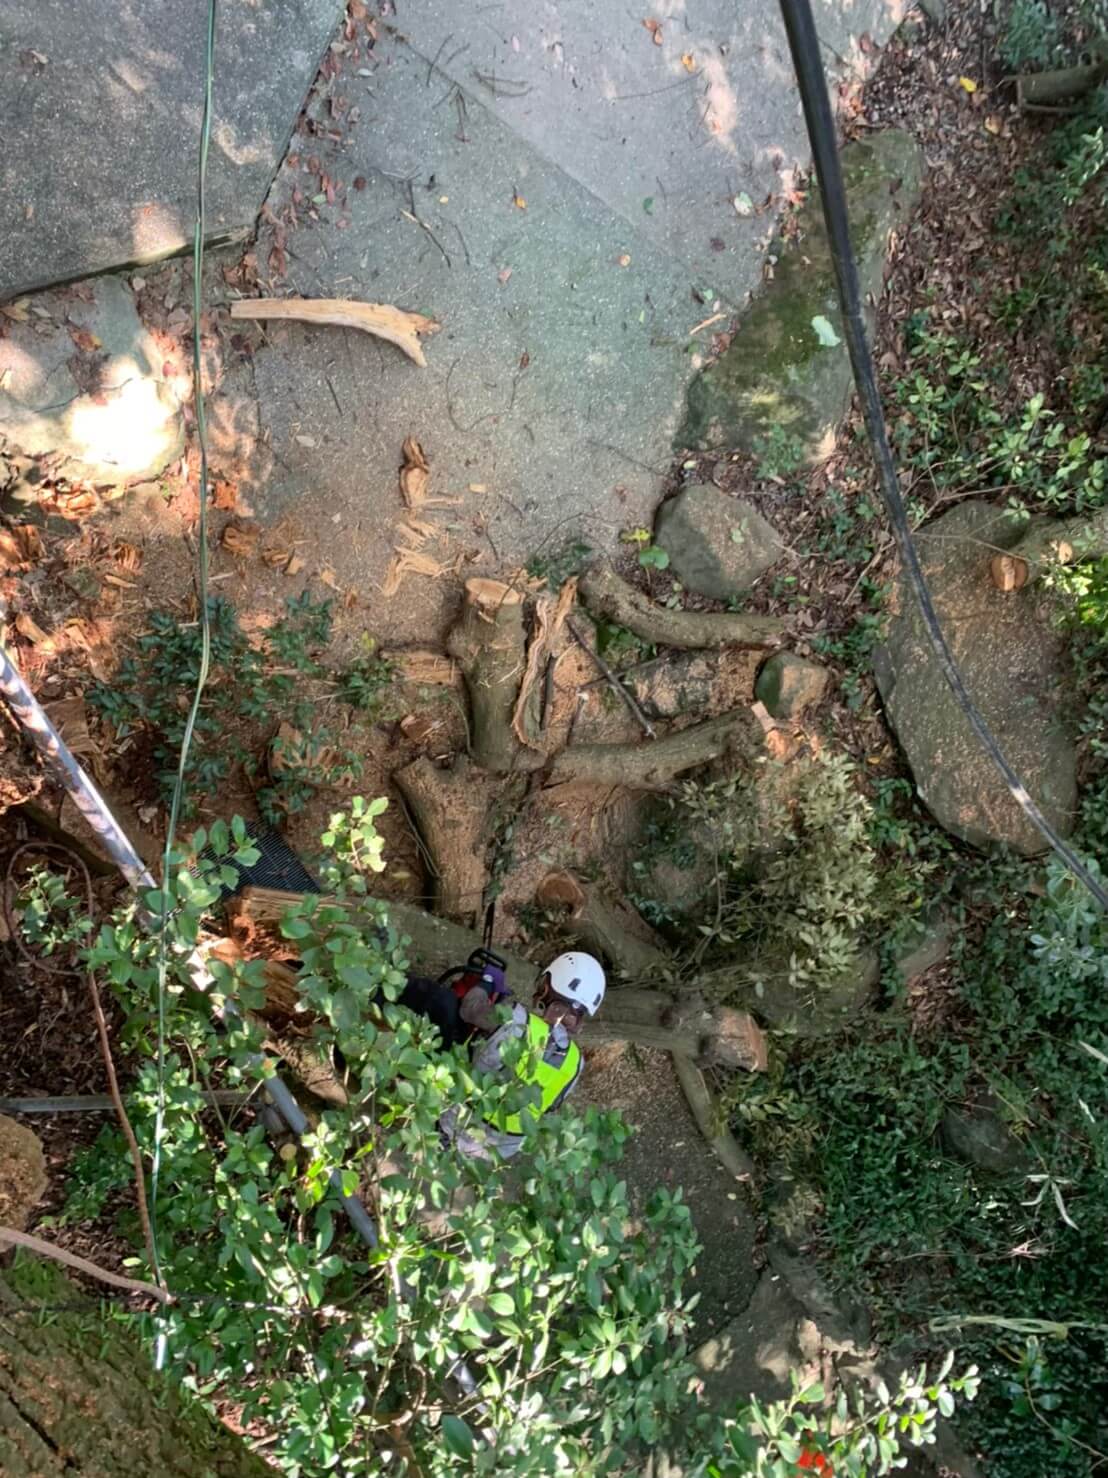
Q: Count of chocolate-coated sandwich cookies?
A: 0